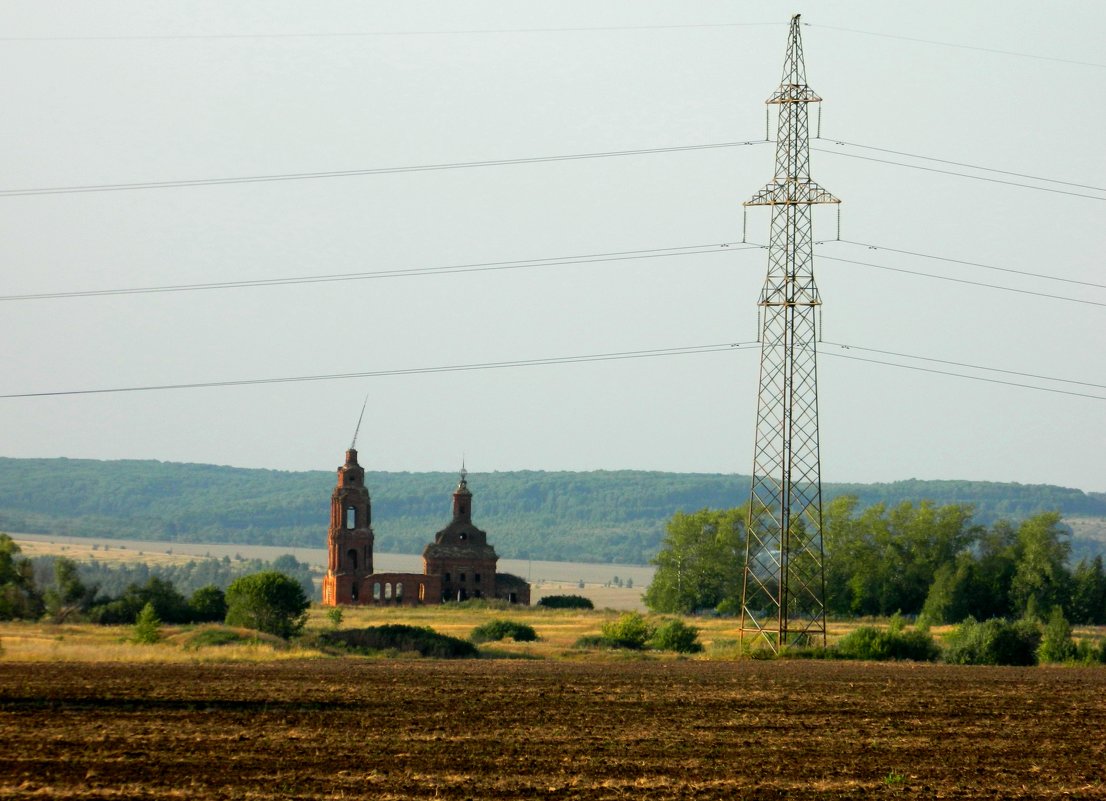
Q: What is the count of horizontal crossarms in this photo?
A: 3